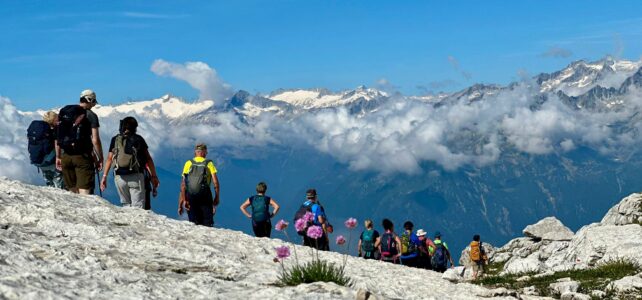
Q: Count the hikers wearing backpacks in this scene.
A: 12